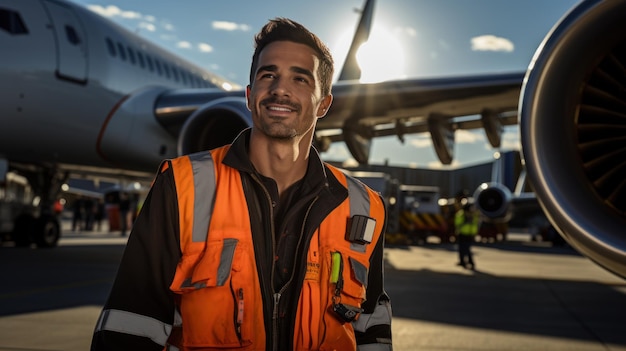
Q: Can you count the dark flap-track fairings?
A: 3